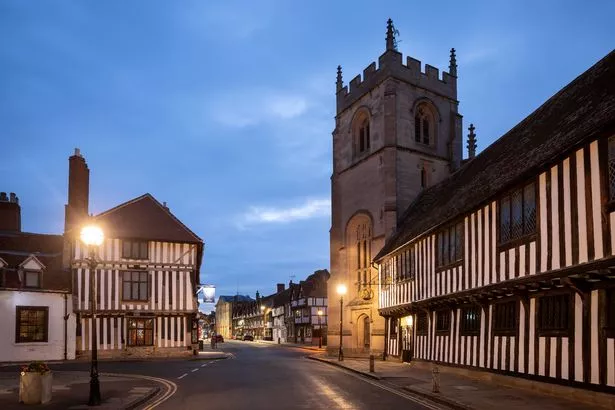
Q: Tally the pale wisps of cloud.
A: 2